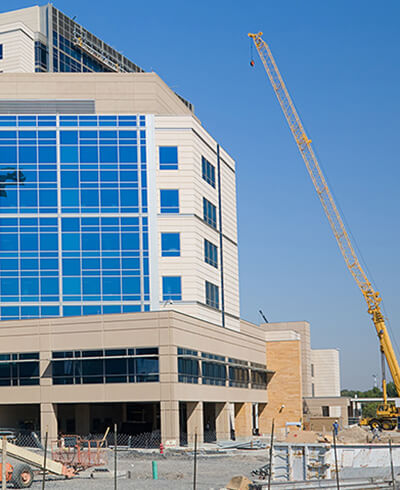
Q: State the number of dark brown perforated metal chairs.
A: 0